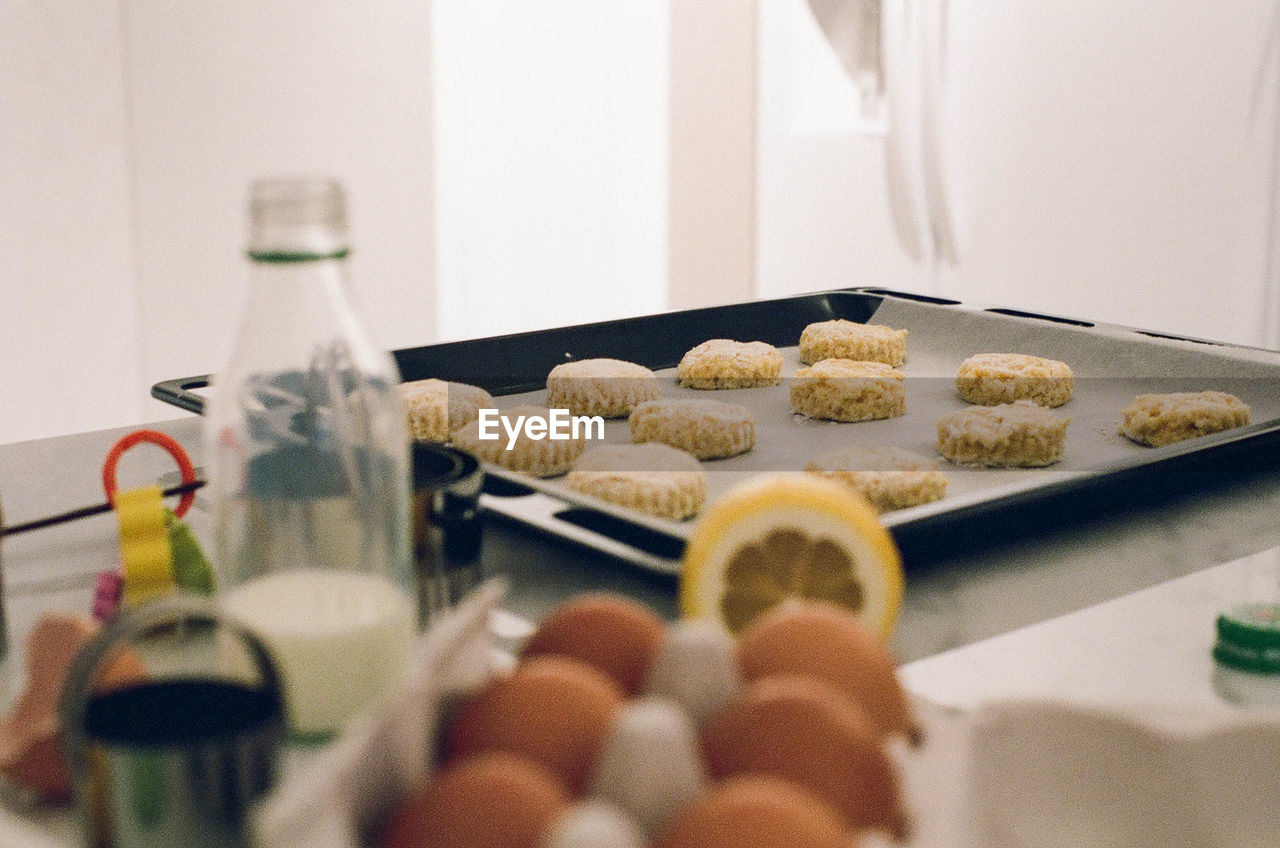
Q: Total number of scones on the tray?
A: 12